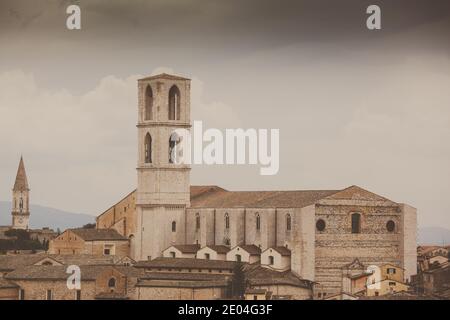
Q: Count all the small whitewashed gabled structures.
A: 4